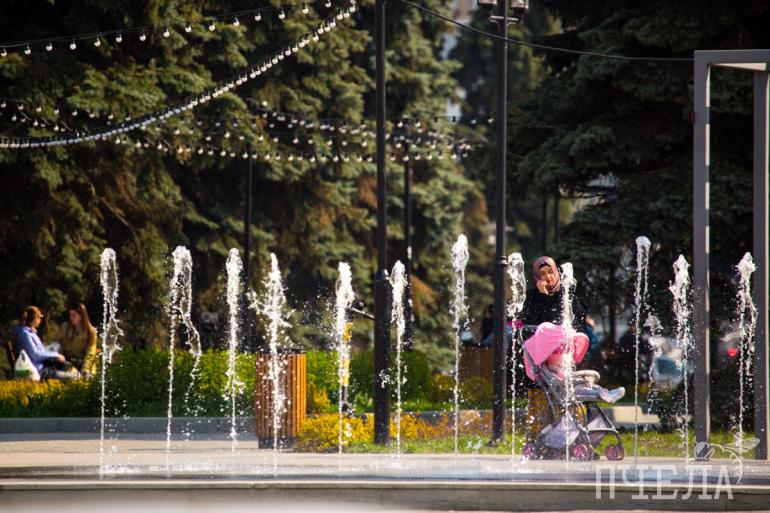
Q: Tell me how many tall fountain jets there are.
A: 12